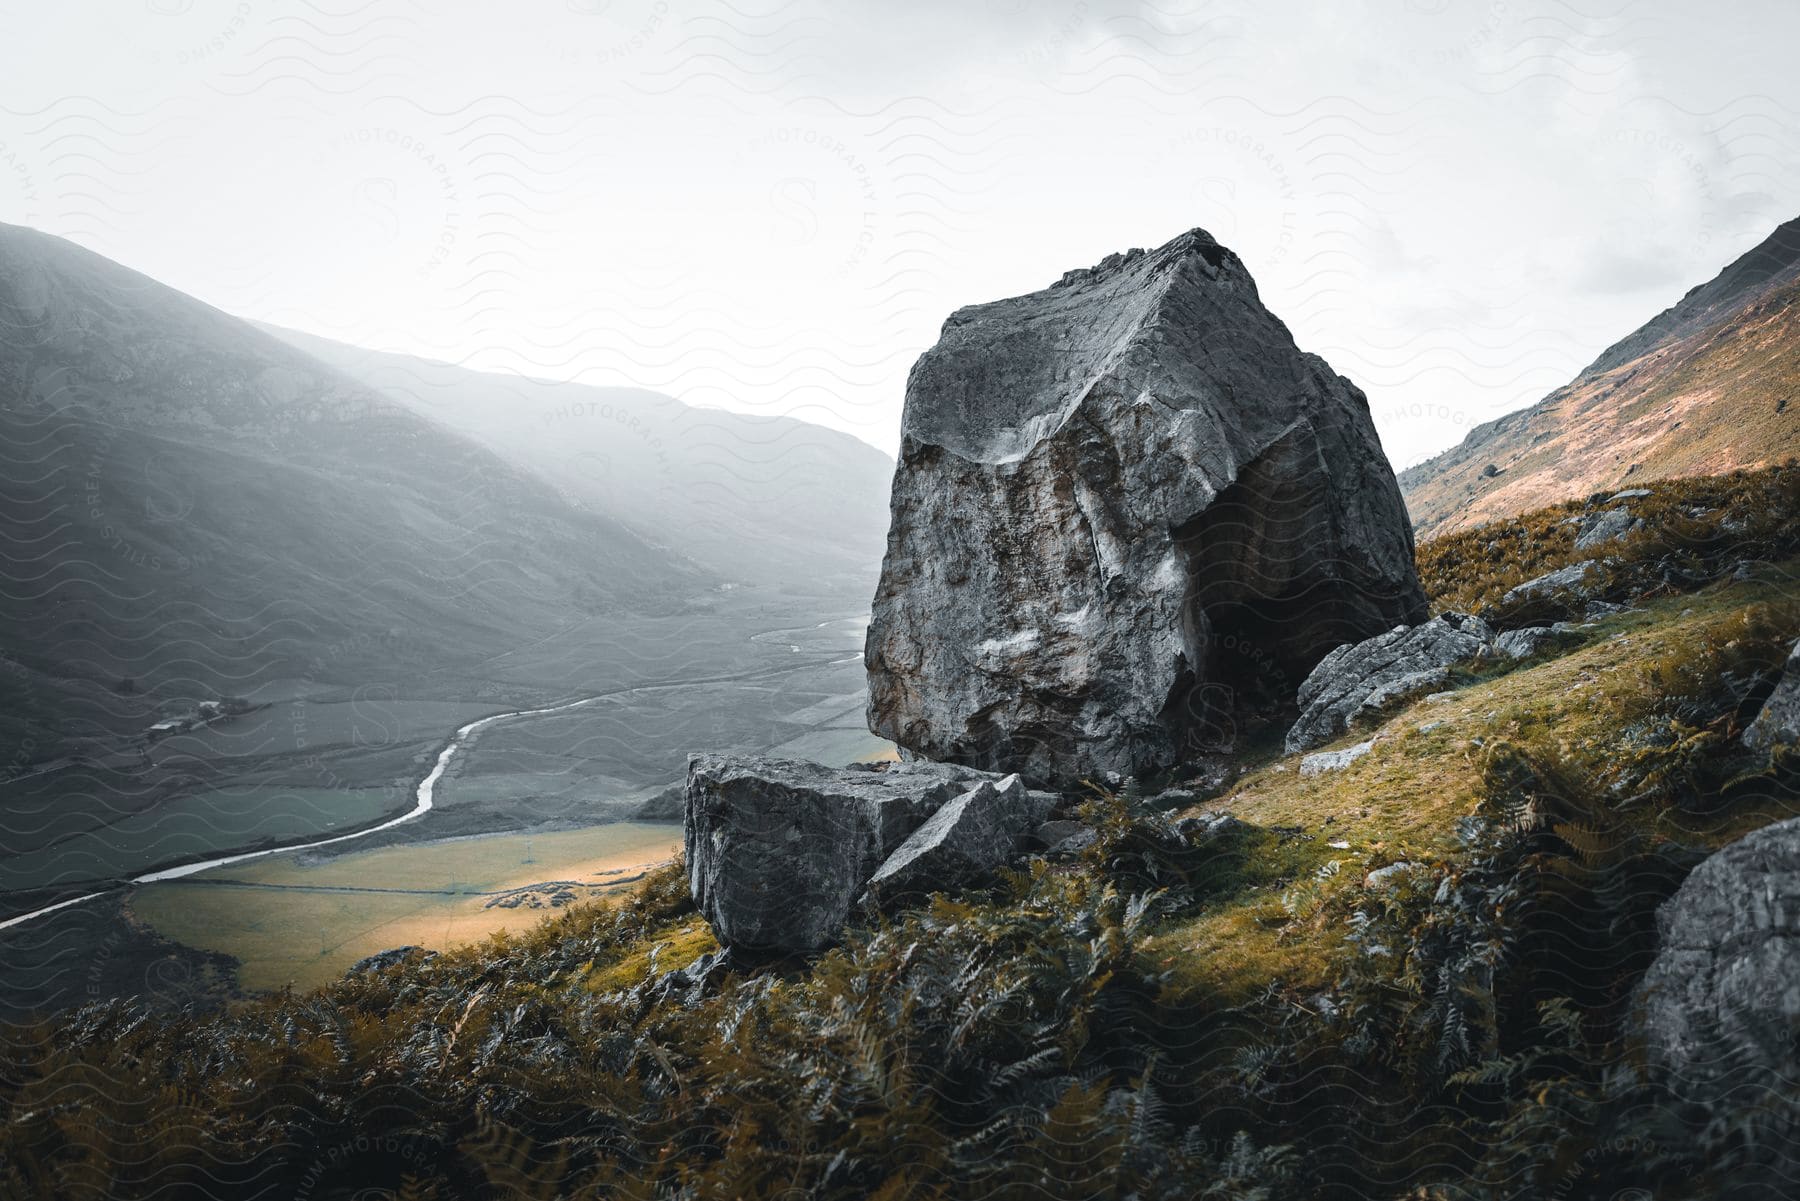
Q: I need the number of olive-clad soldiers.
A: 0